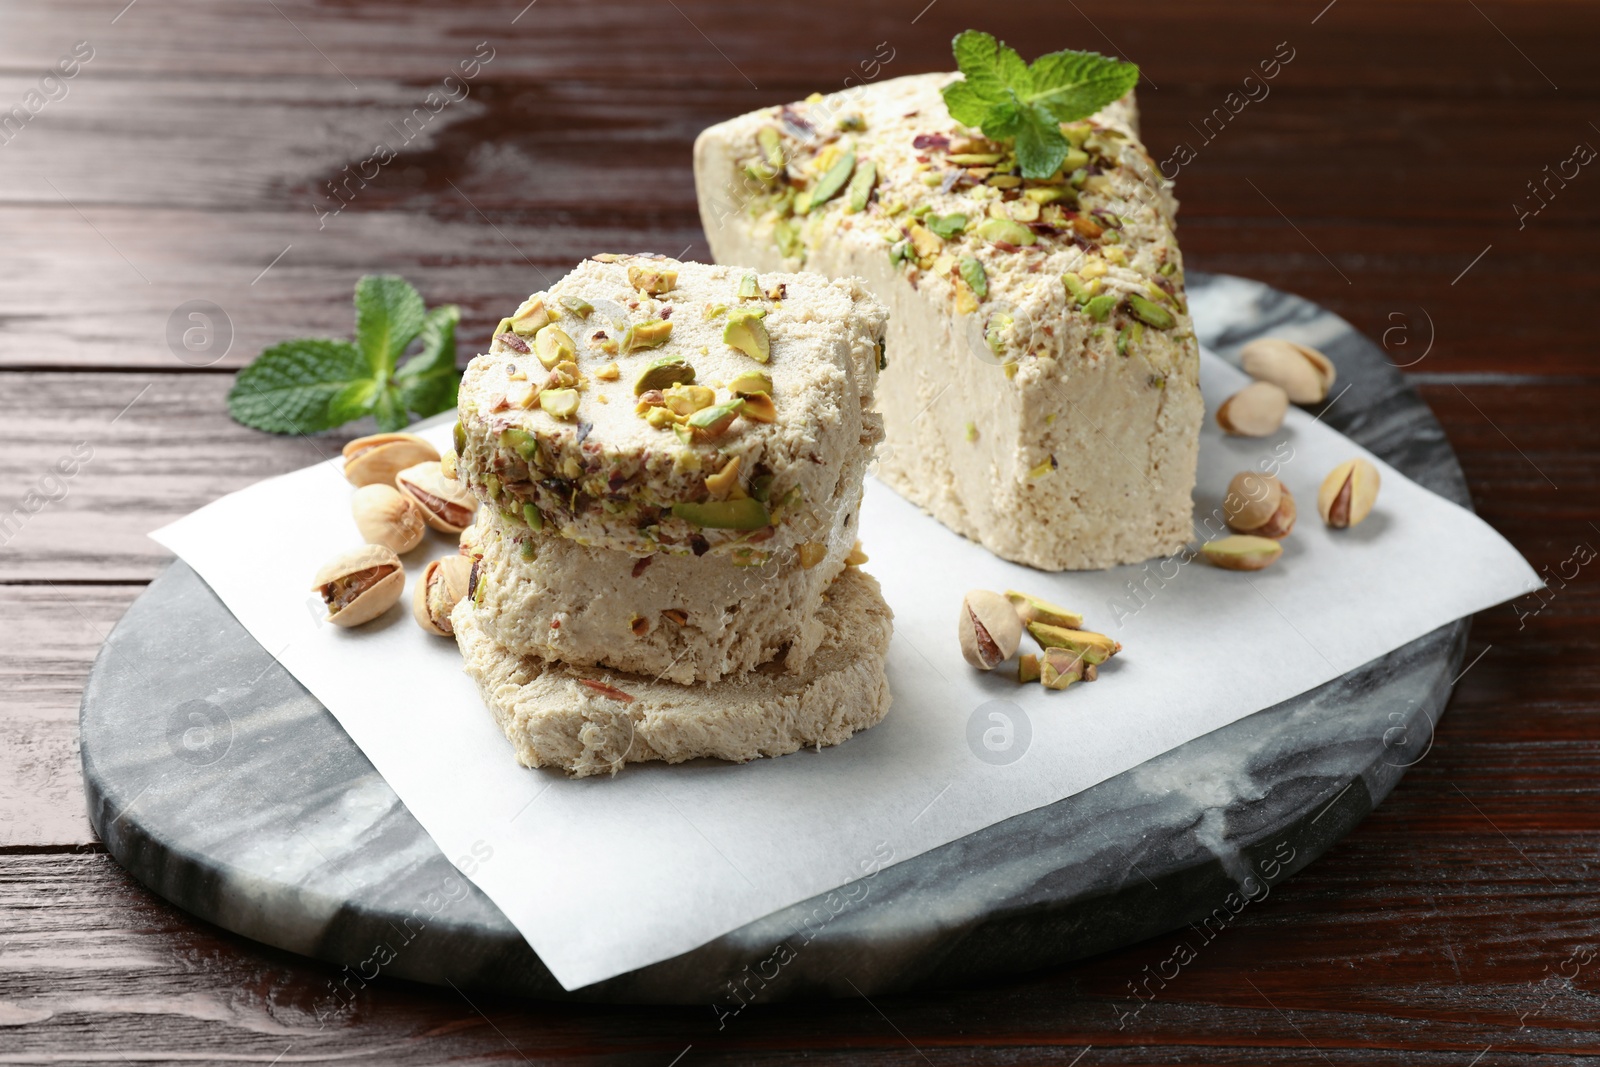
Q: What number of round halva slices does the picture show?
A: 3